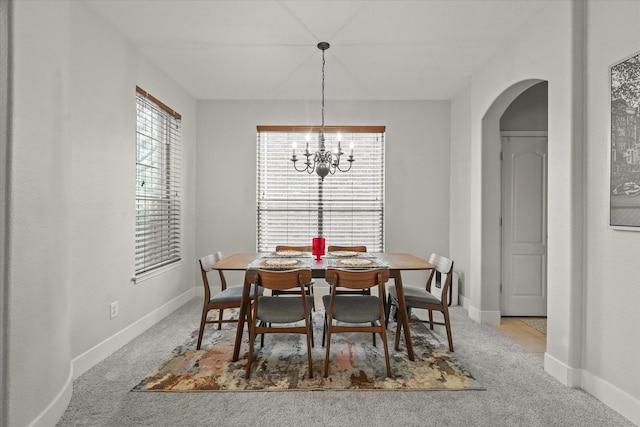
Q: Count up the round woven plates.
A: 4